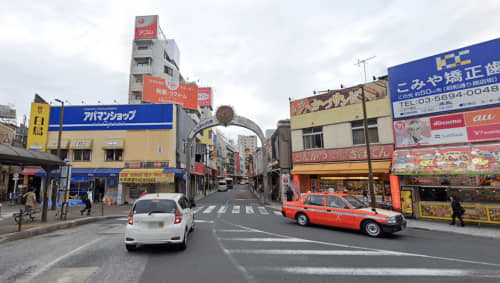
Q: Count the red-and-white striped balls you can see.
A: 0